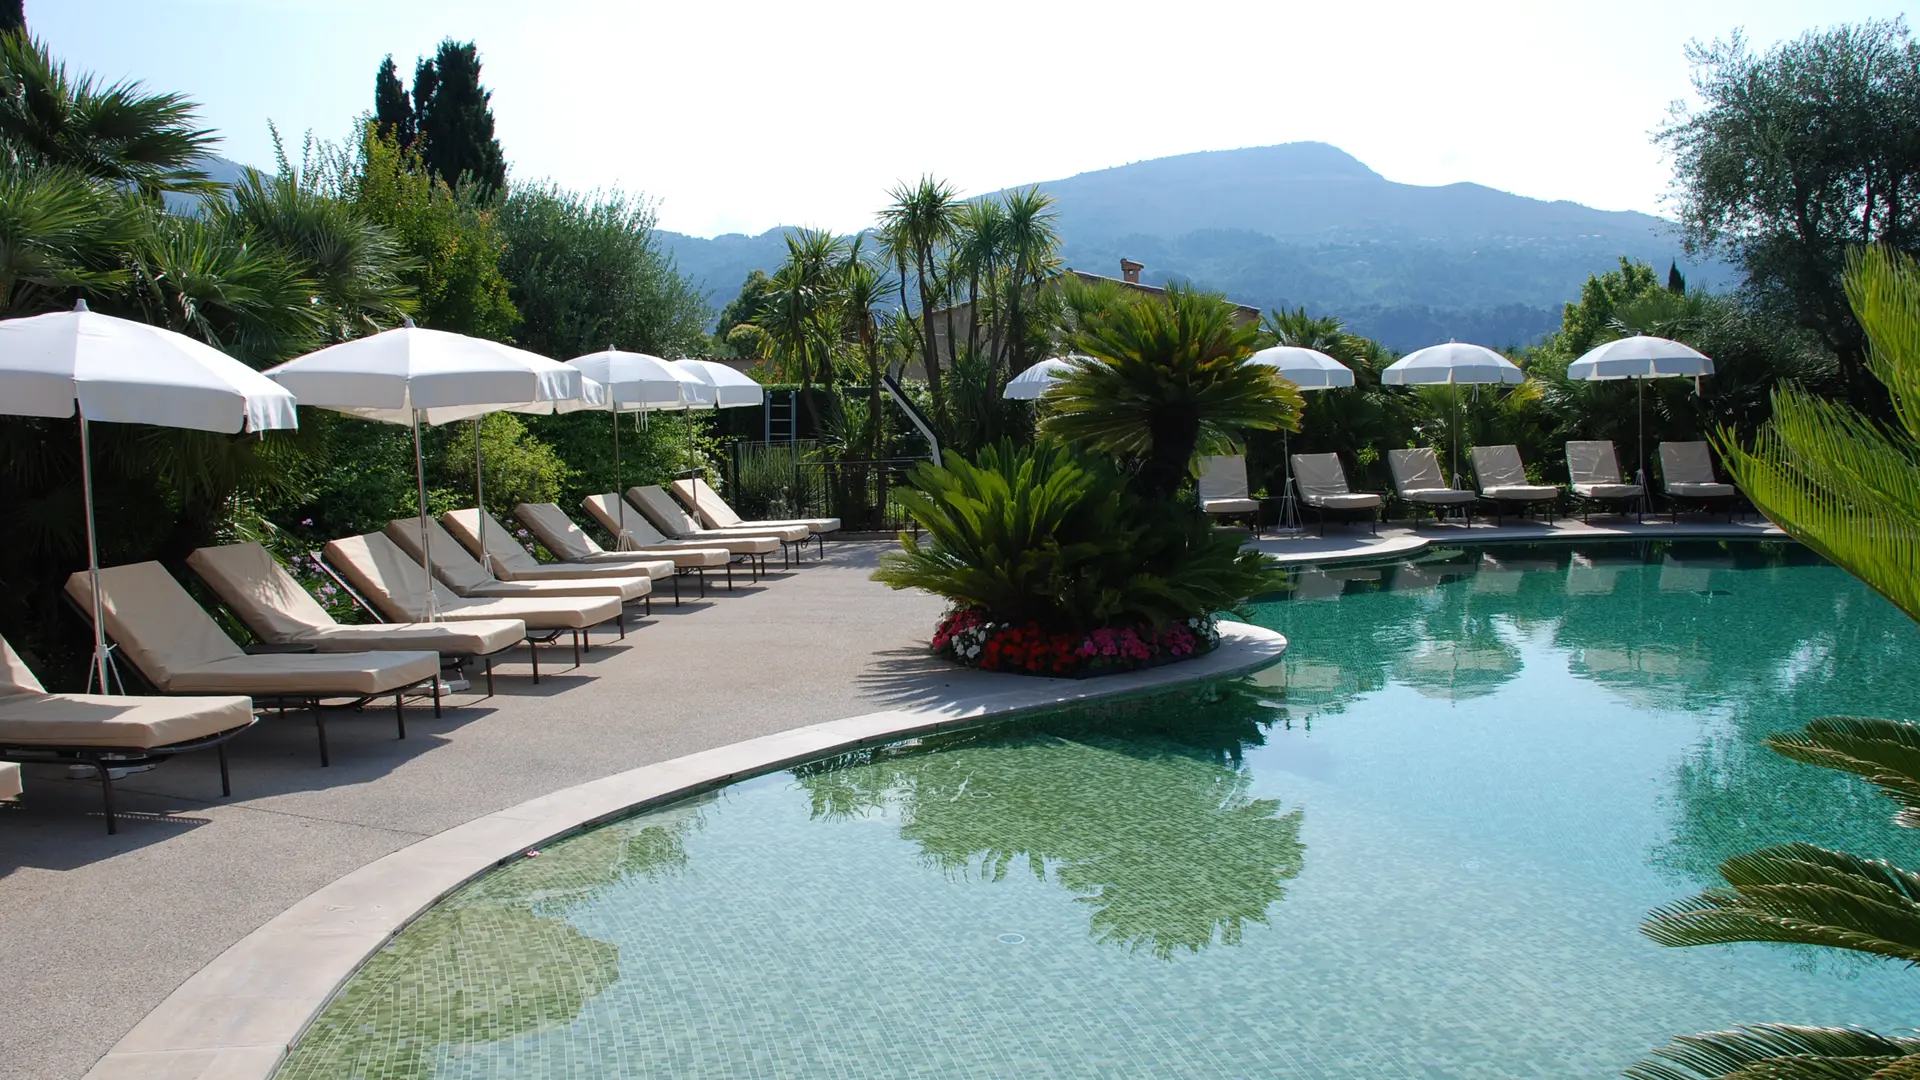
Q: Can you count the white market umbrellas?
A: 9